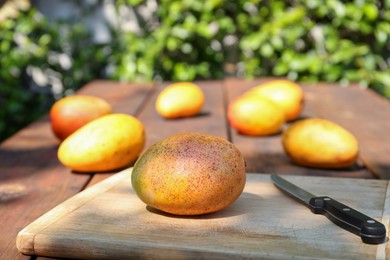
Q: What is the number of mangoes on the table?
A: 7